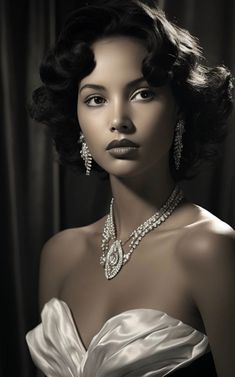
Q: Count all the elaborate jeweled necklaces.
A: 1